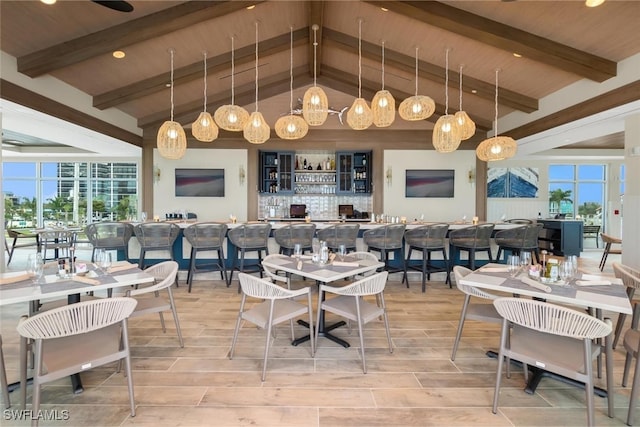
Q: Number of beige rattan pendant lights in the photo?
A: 12